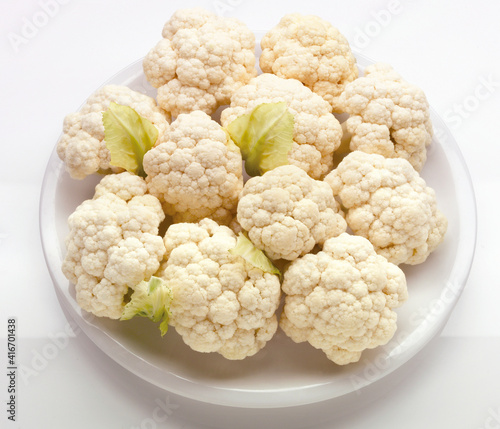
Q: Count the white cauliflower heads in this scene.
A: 11